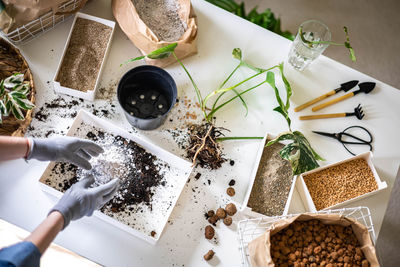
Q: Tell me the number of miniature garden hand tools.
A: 3